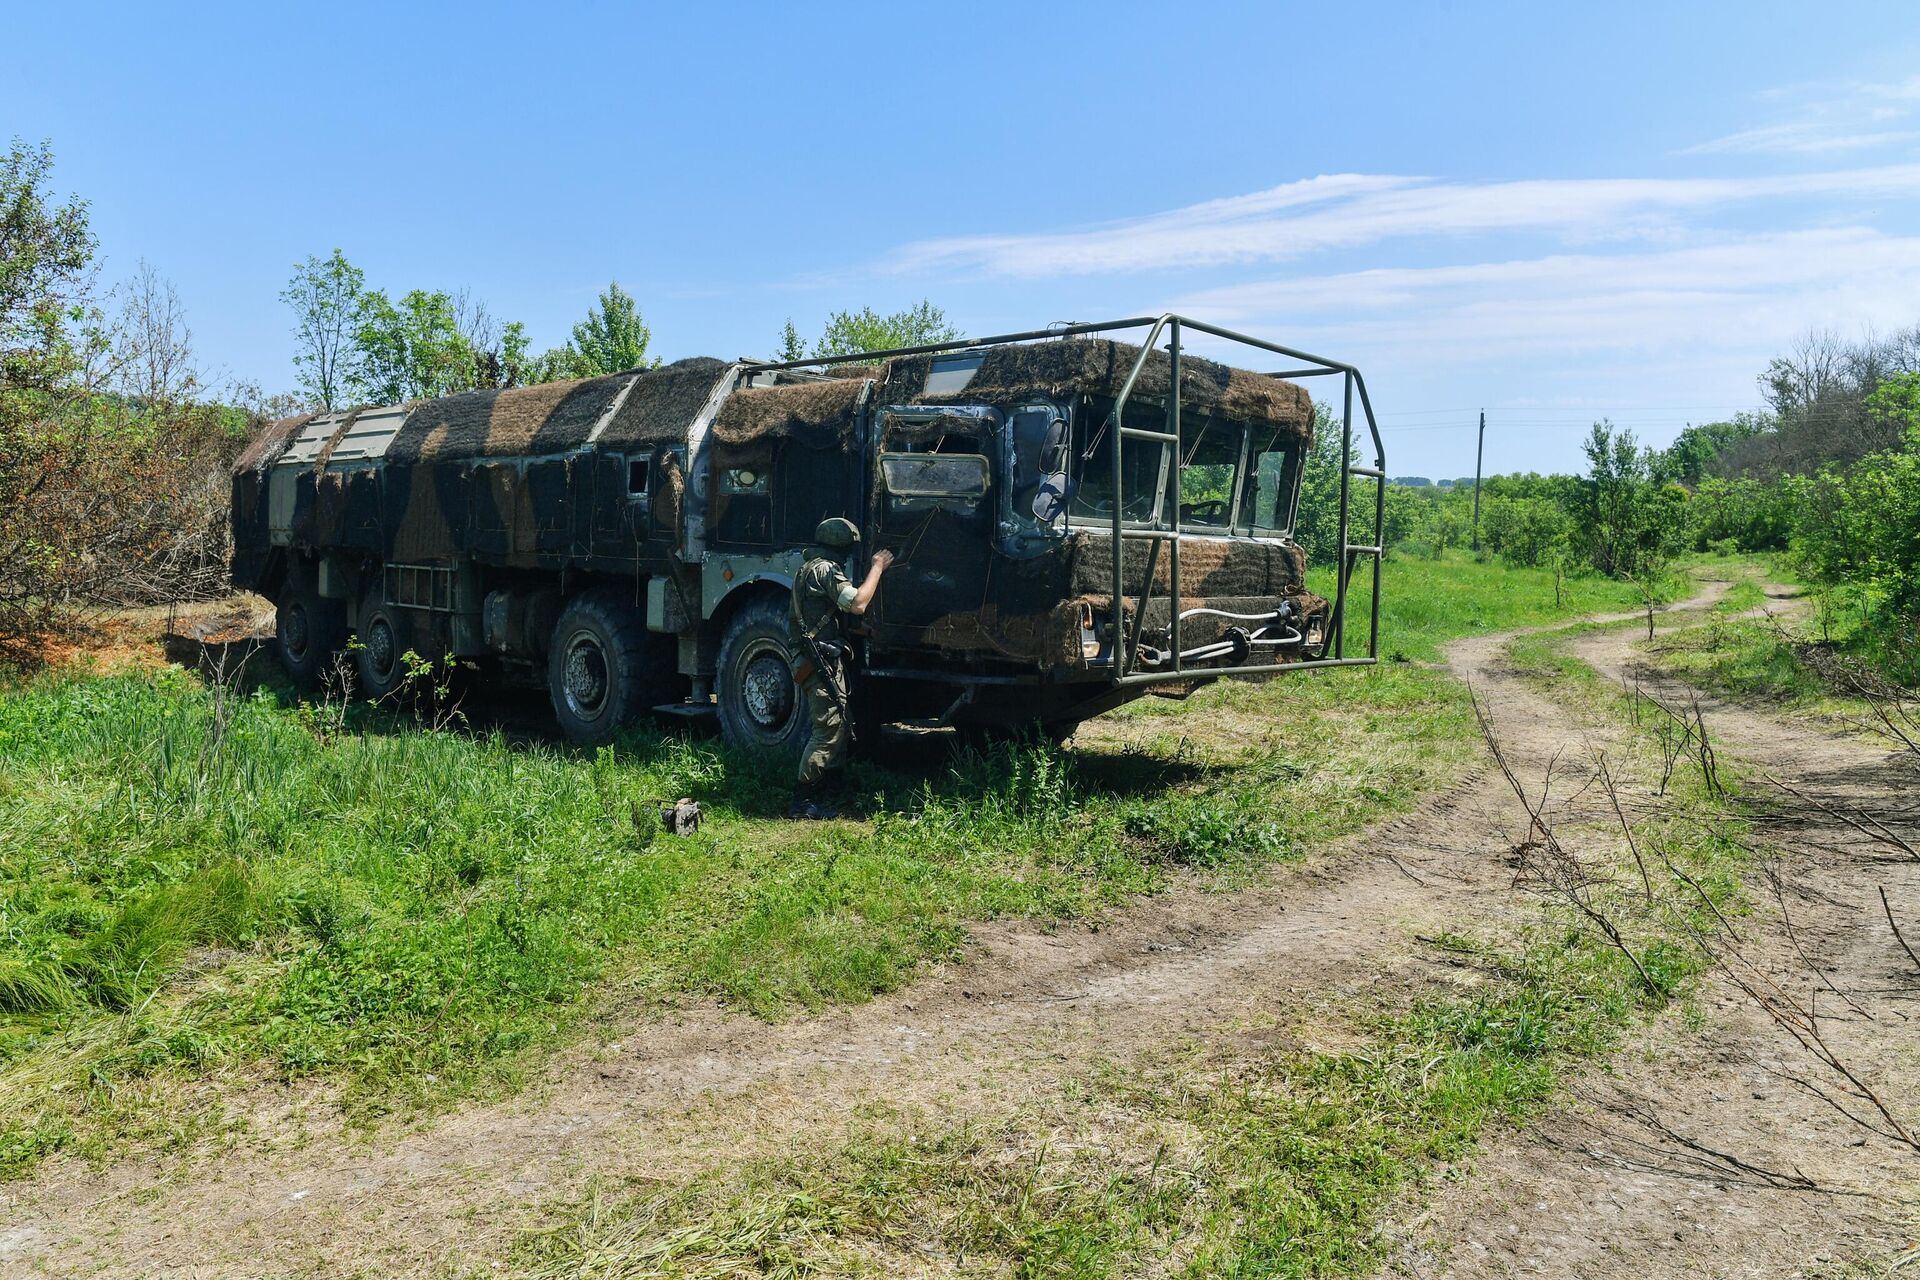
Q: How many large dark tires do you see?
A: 4